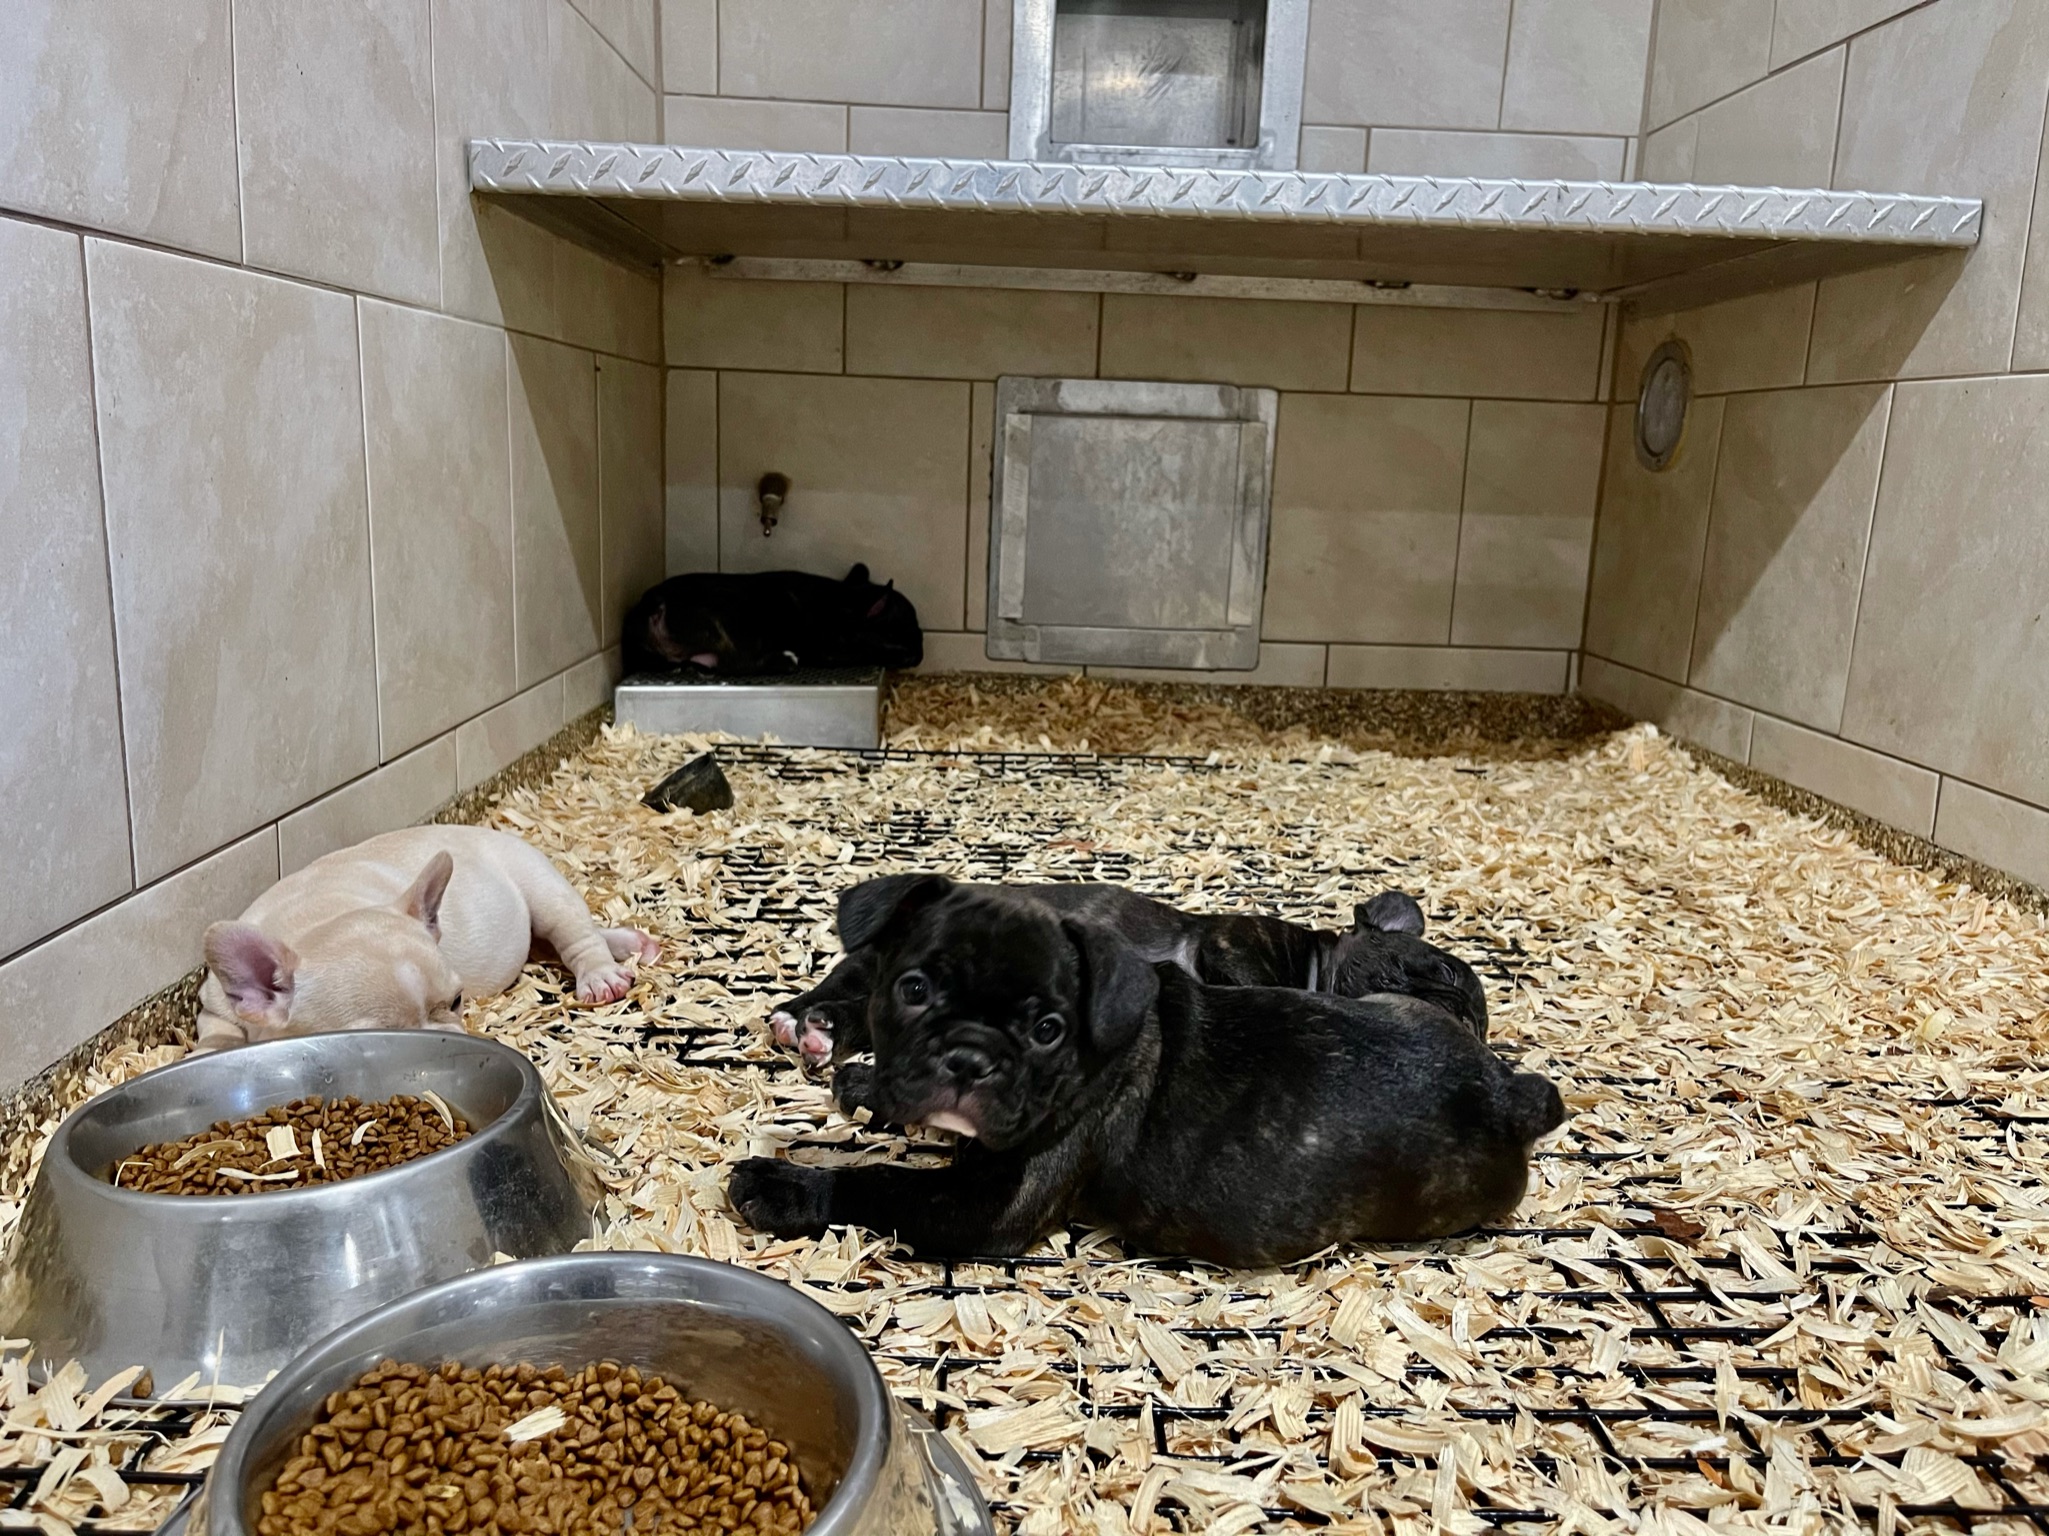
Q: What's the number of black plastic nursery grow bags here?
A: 0